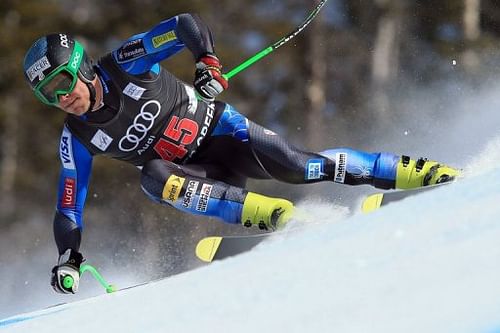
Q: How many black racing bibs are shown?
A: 1